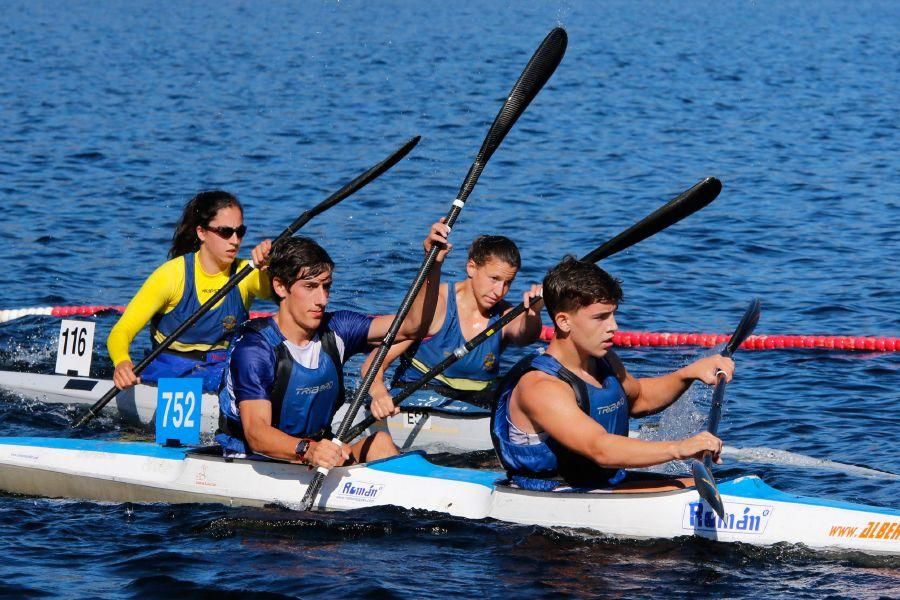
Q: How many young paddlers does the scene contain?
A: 4